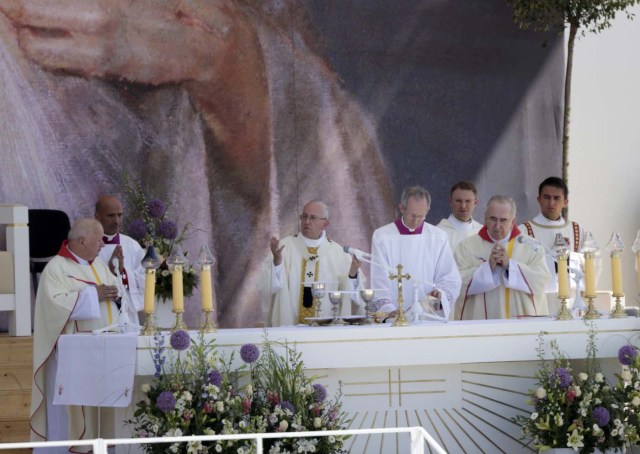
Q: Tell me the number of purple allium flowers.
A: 12